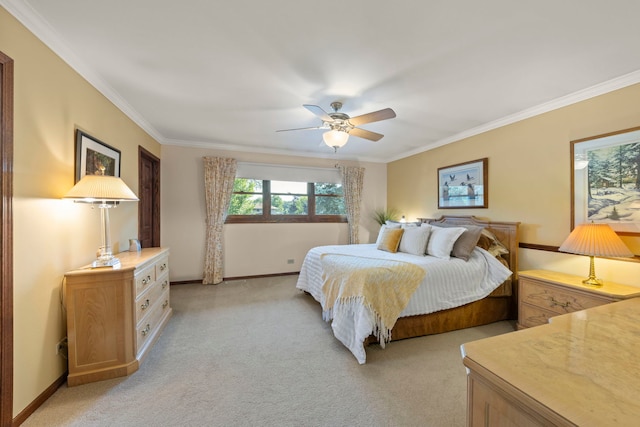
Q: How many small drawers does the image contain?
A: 2